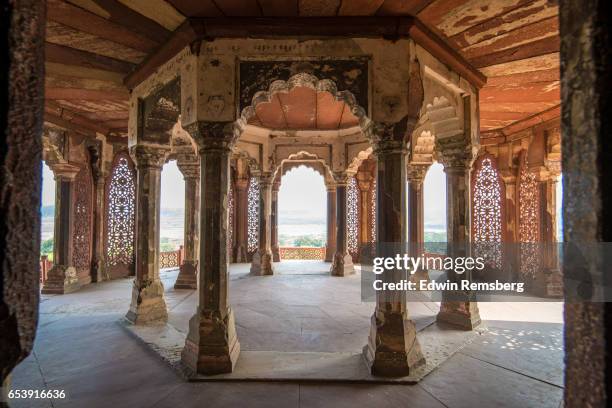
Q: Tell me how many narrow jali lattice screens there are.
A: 8